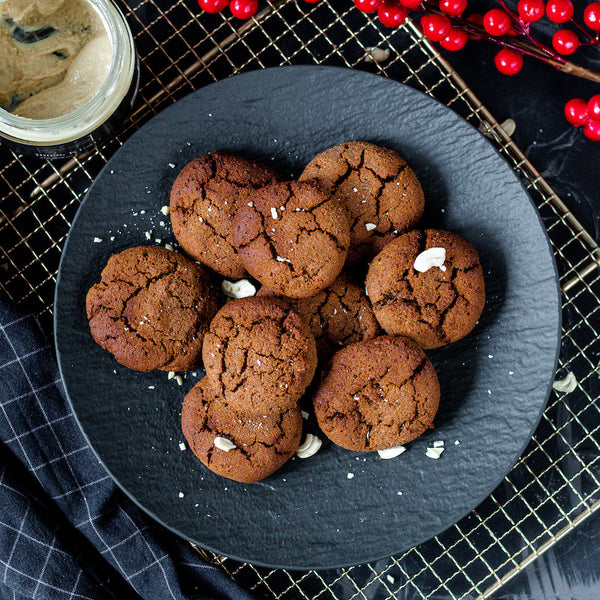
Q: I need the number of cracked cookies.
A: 9